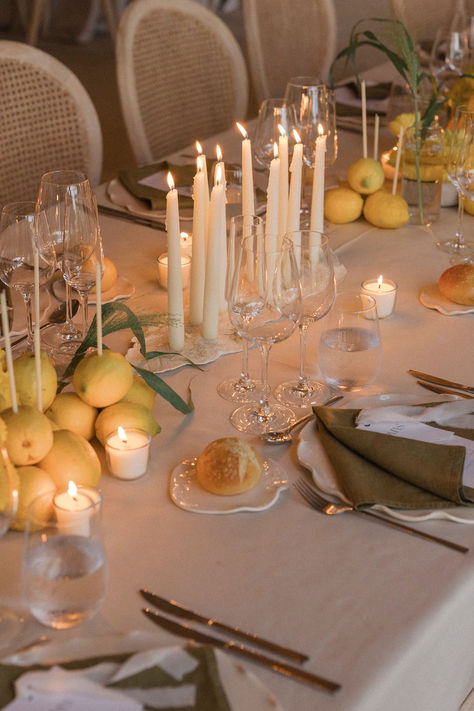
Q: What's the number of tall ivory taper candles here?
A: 10